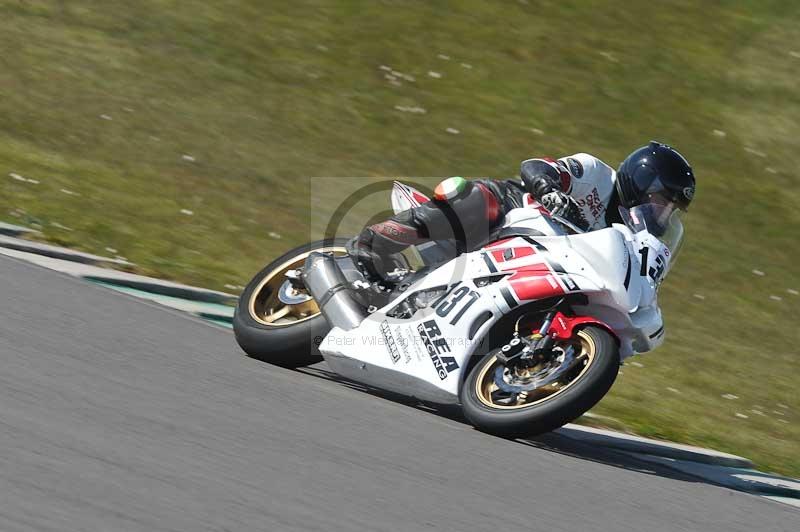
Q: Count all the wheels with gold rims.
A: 2